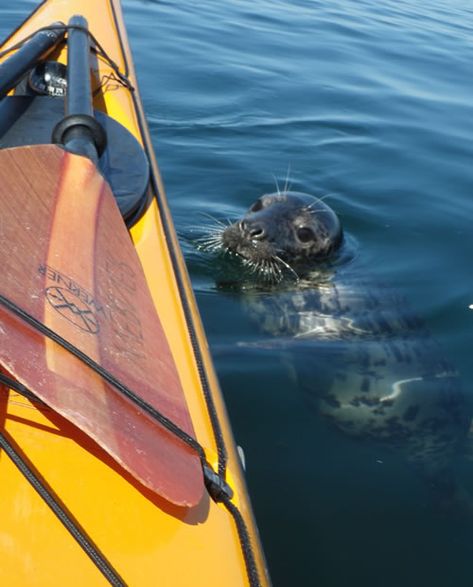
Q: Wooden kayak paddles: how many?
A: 1